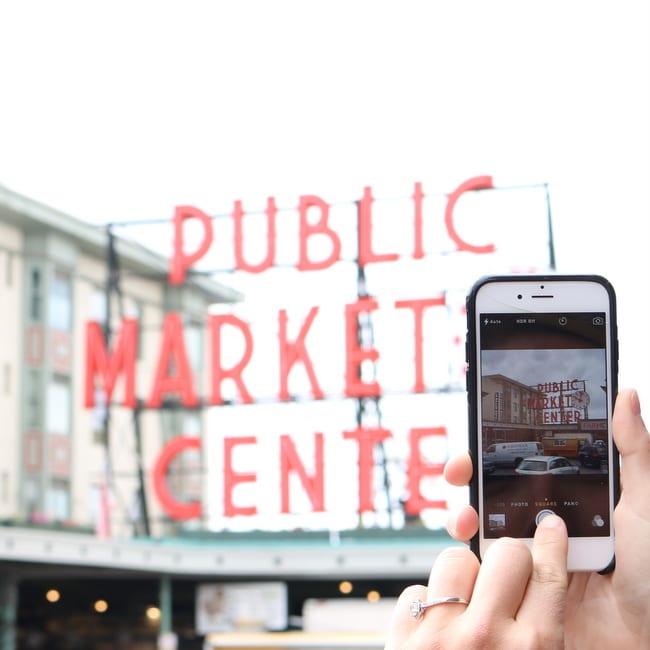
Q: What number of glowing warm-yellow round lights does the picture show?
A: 5